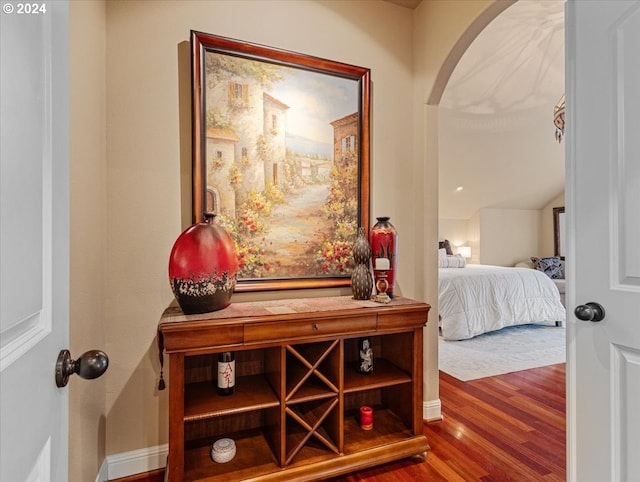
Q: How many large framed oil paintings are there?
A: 1